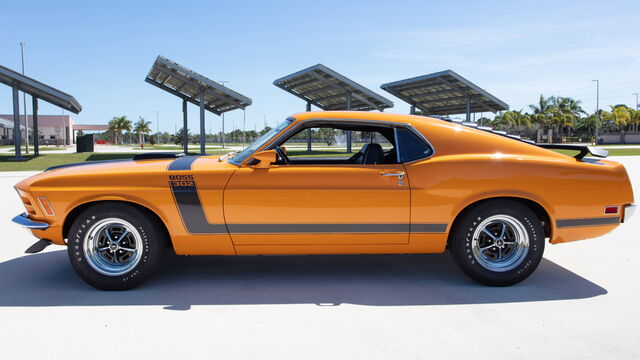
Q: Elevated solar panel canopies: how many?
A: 4